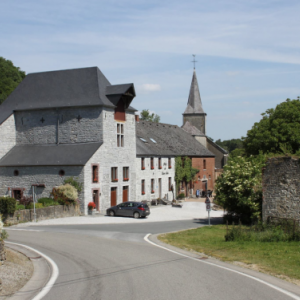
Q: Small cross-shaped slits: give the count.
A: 2